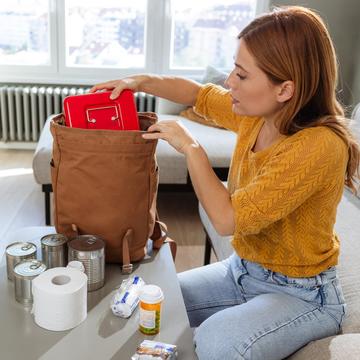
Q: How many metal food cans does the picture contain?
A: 4